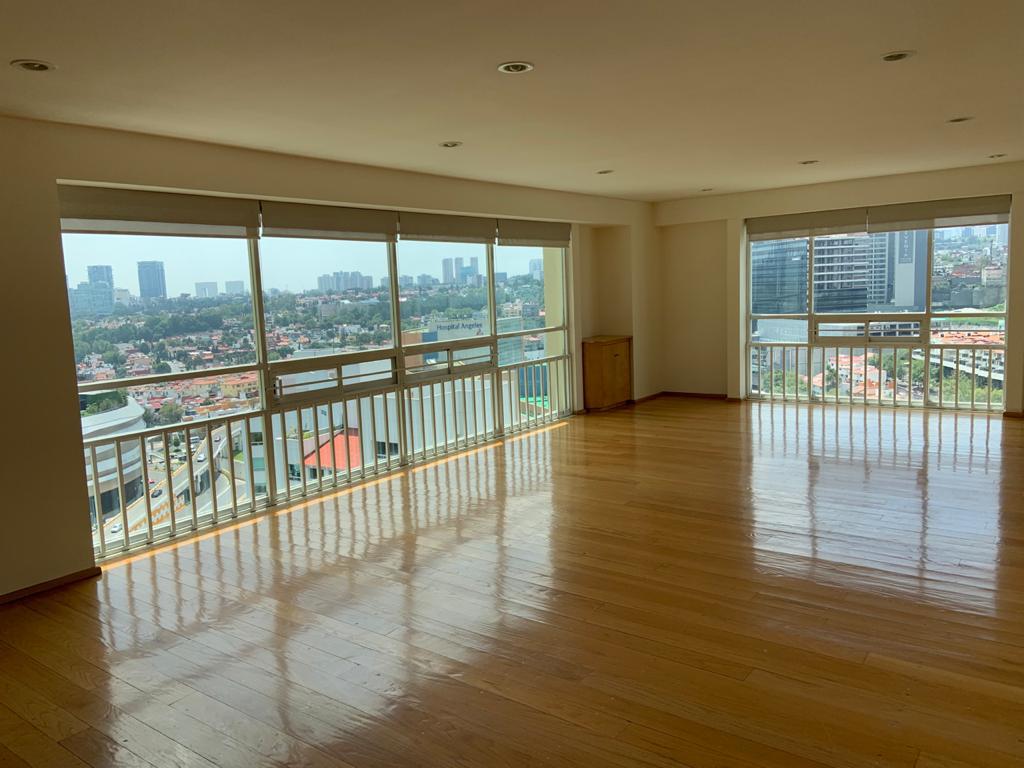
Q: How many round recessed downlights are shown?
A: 9